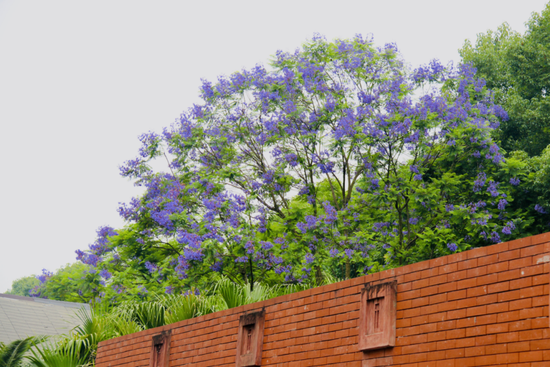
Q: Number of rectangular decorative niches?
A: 3